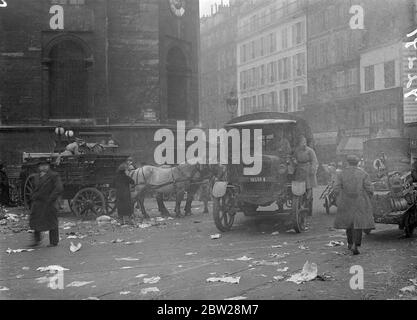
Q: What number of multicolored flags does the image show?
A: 0